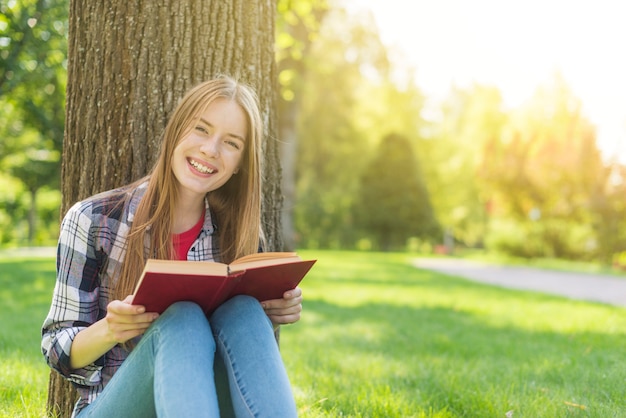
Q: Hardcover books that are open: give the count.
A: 1